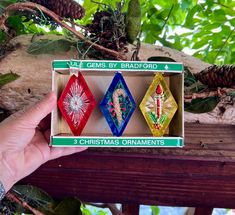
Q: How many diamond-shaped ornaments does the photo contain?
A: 3